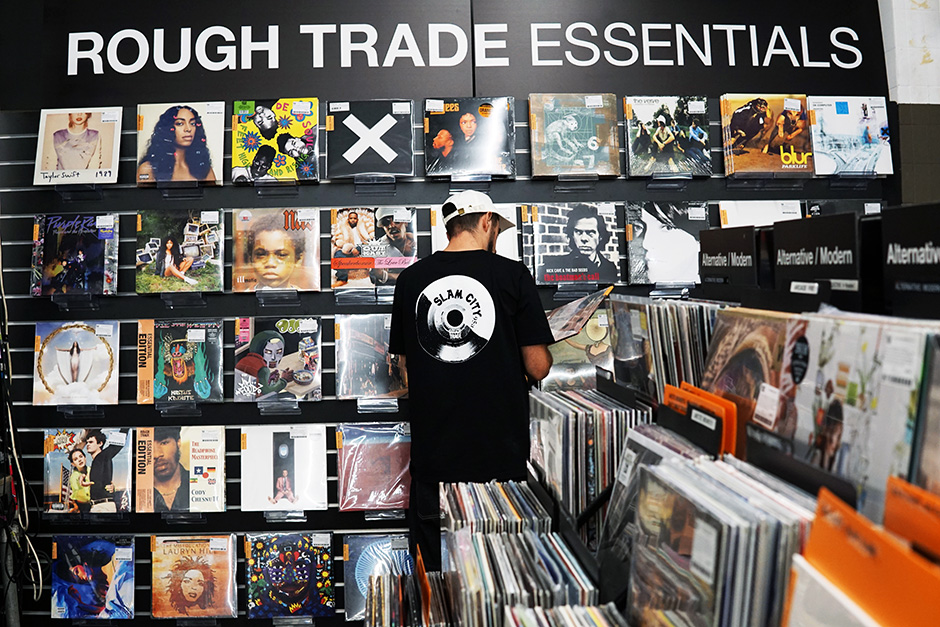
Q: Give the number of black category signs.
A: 3